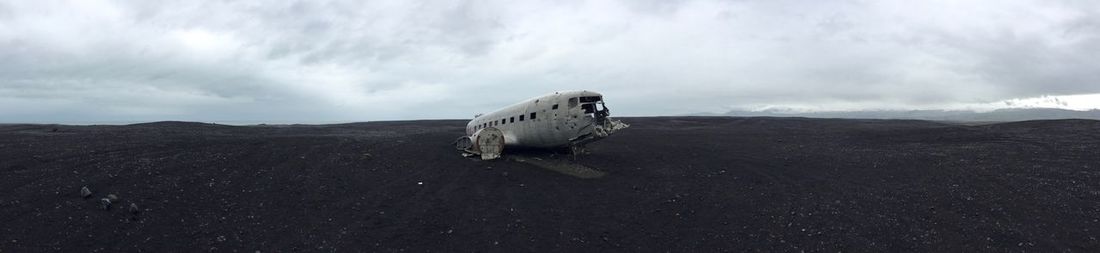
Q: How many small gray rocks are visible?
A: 4